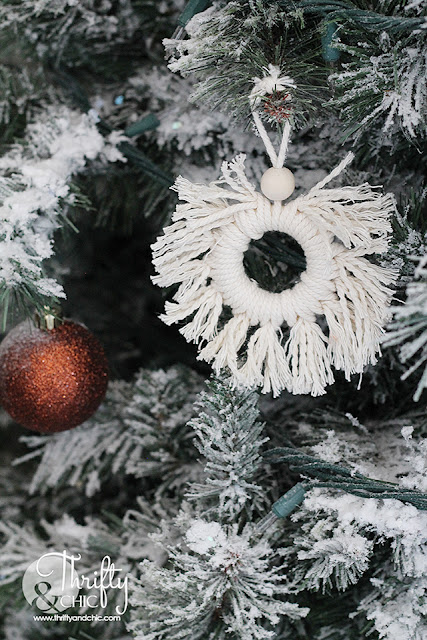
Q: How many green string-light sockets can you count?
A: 4